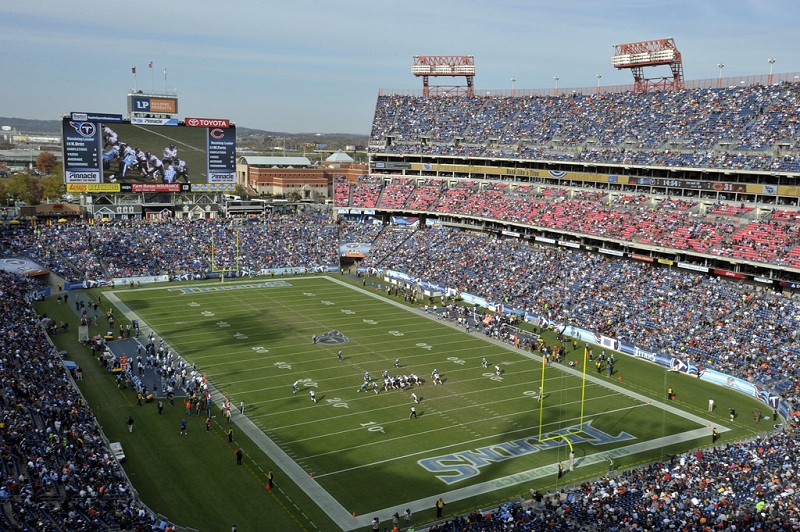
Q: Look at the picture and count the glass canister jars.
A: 0